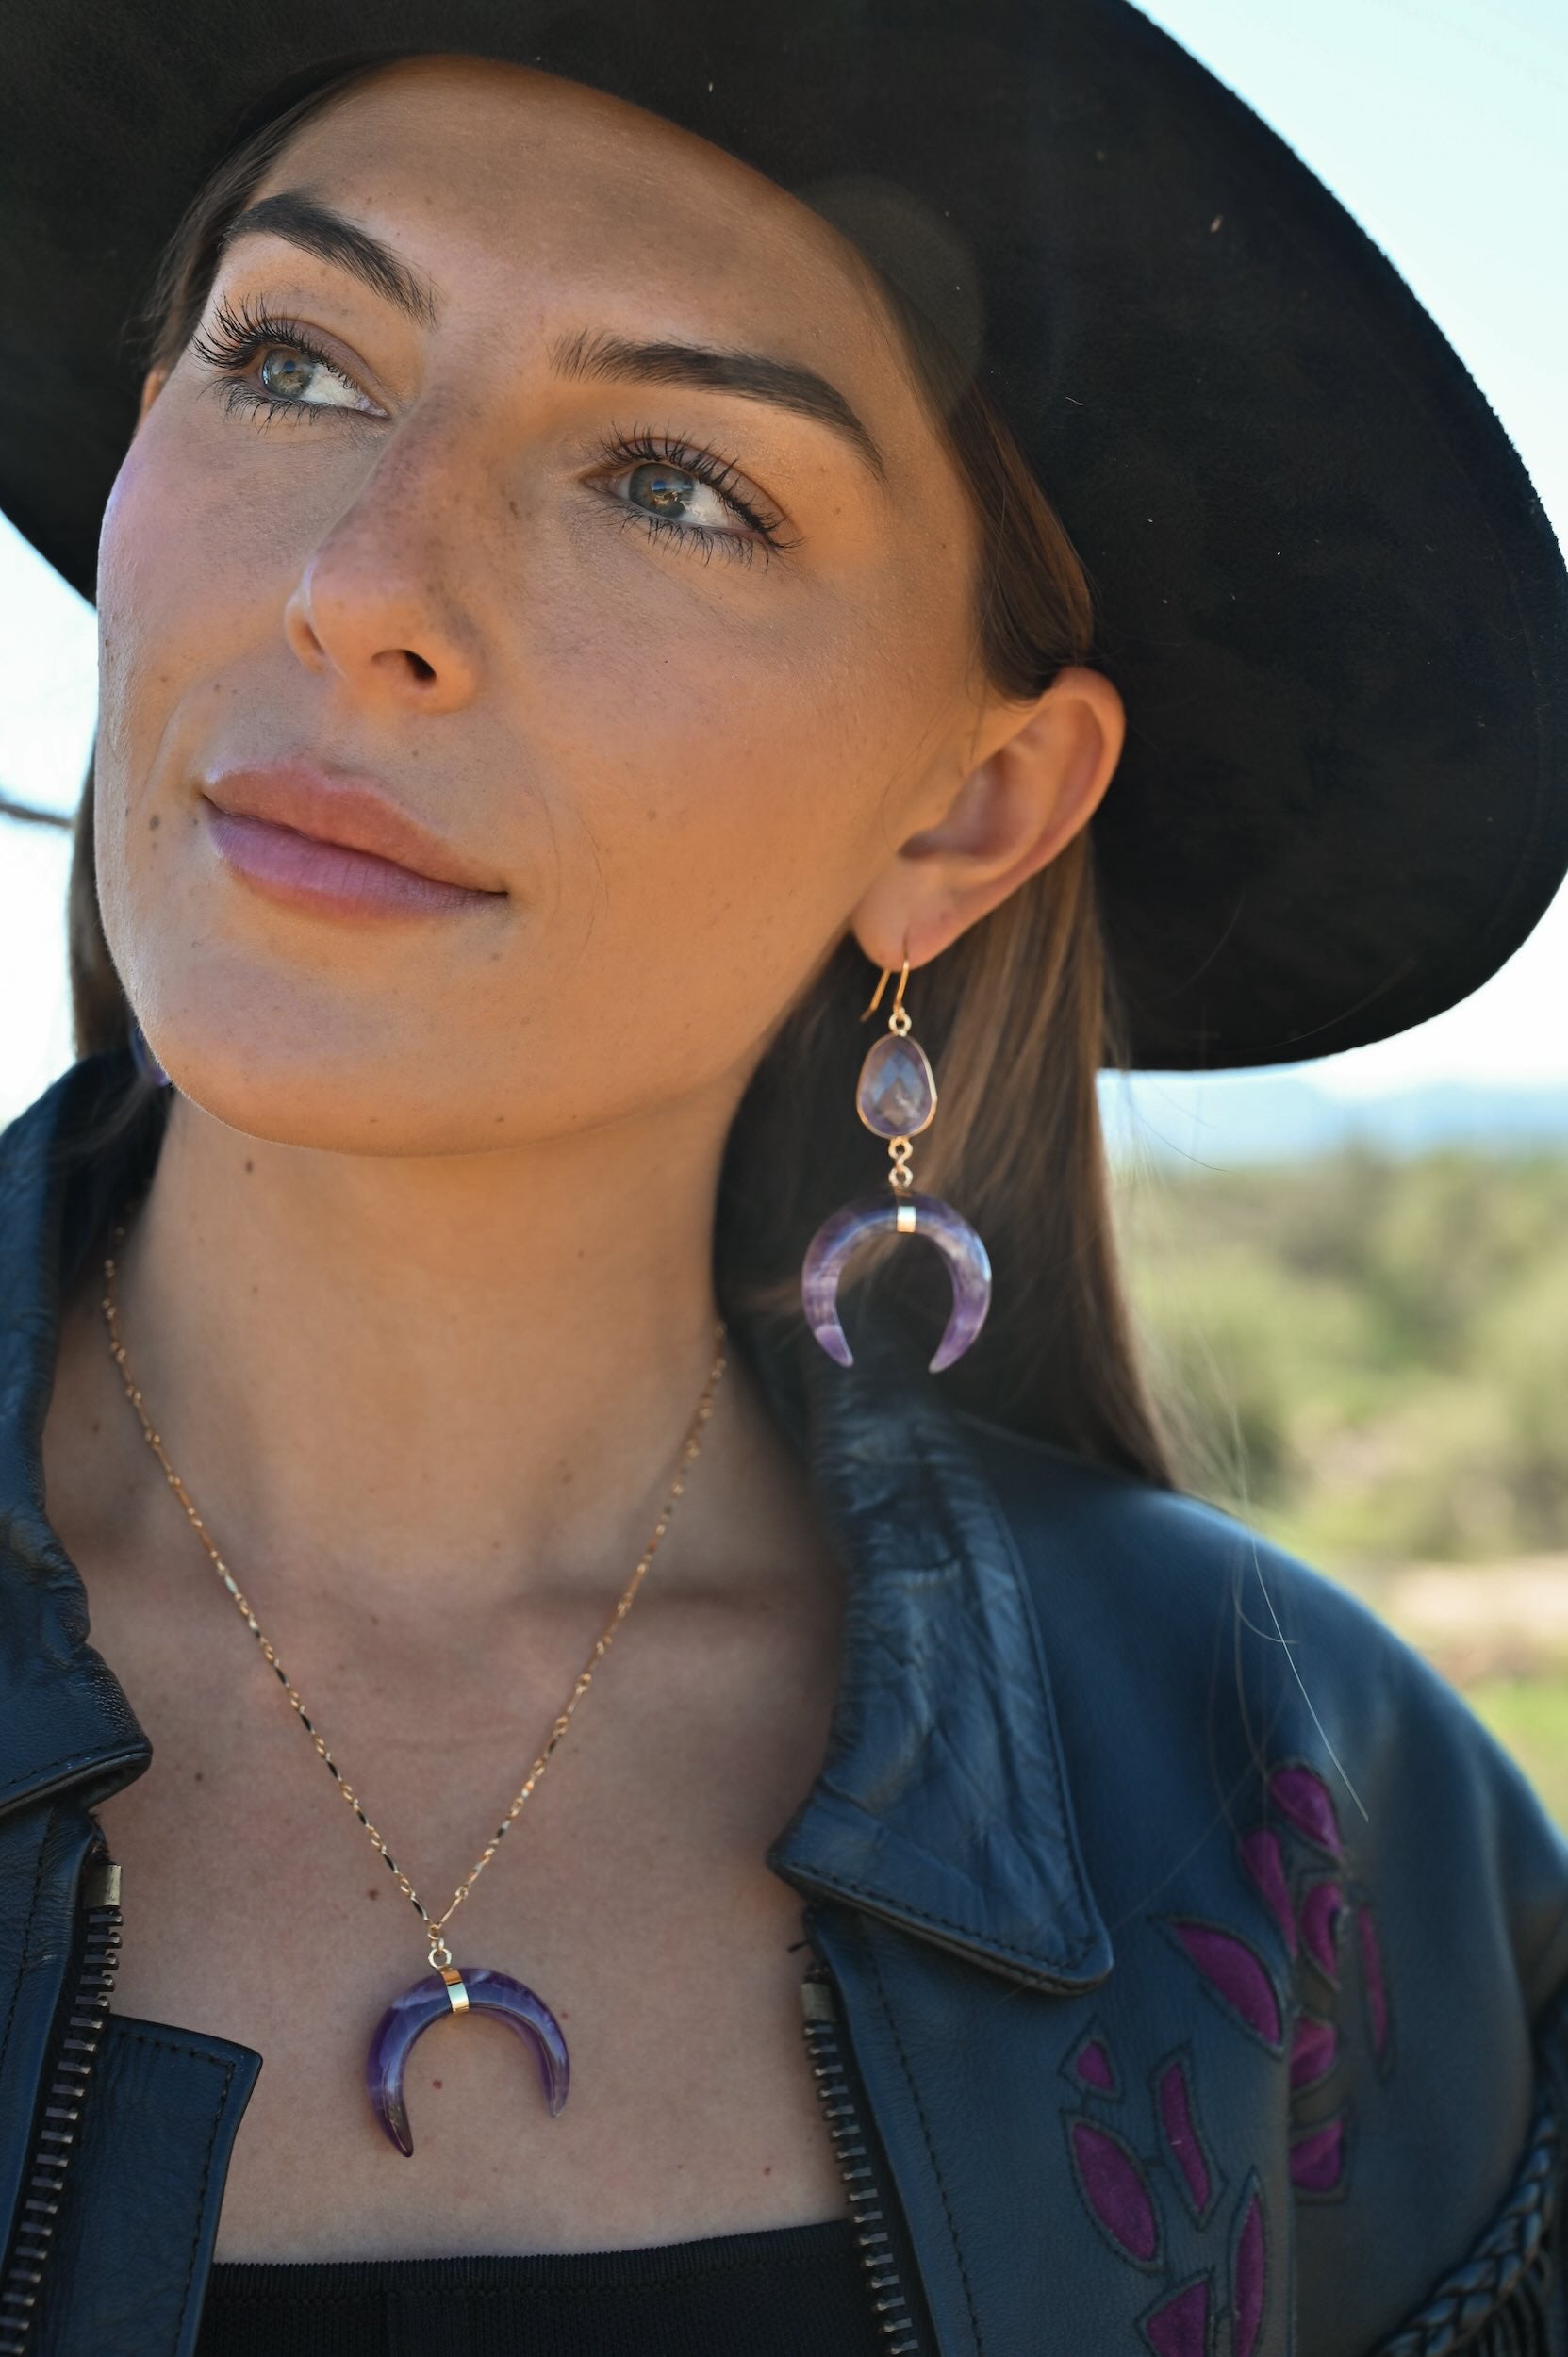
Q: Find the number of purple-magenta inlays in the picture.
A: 12